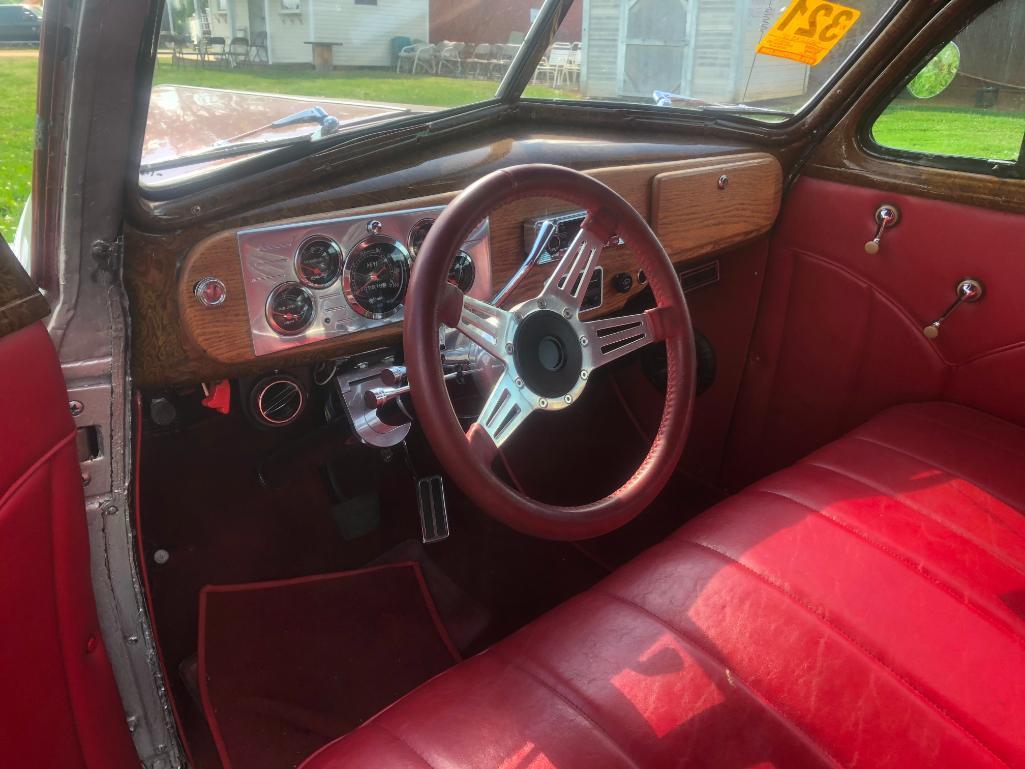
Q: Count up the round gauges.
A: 5